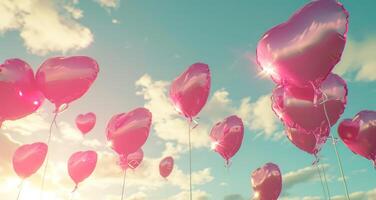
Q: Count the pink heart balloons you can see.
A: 15